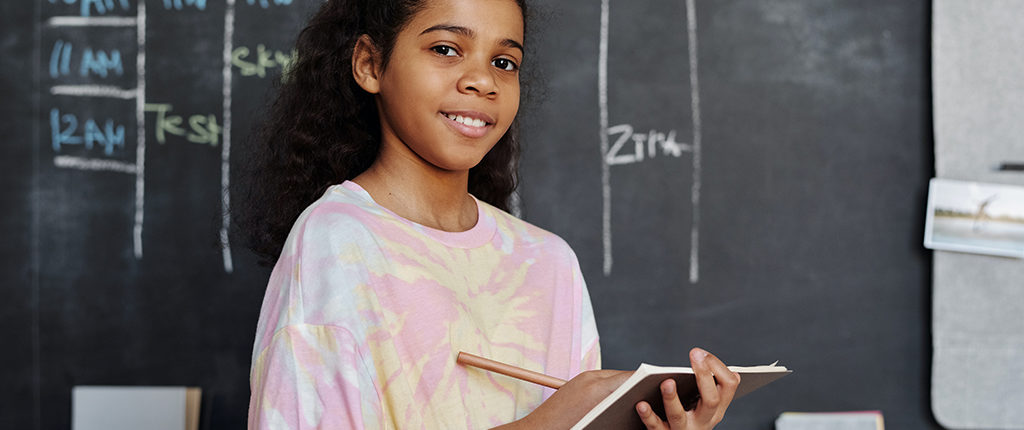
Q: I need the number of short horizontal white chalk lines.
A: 3